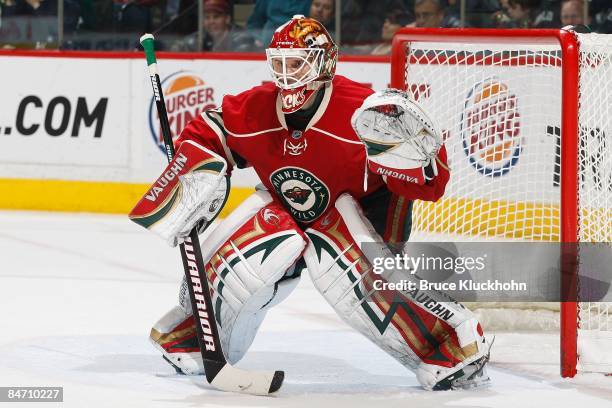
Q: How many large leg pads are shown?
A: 2